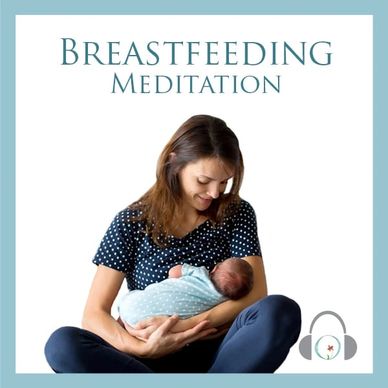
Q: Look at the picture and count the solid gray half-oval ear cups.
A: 2